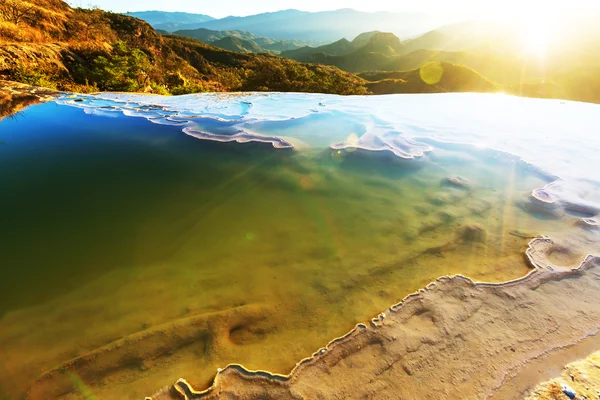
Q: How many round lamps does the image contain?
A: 0